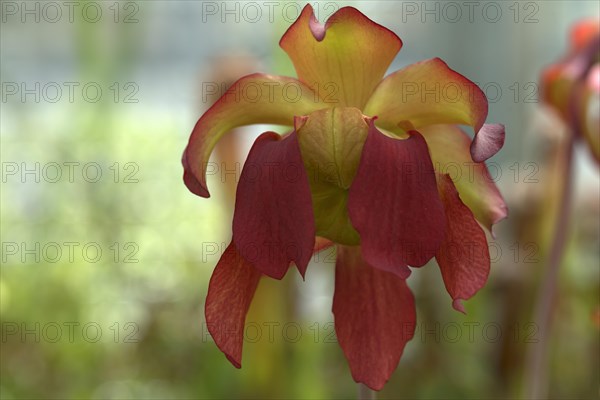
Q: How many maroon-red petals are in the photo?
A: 5